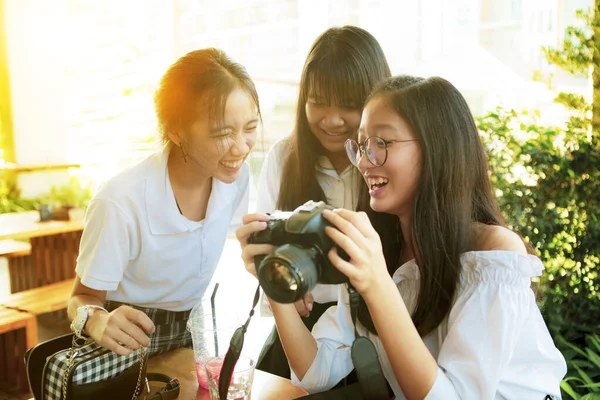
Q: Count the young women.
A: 3